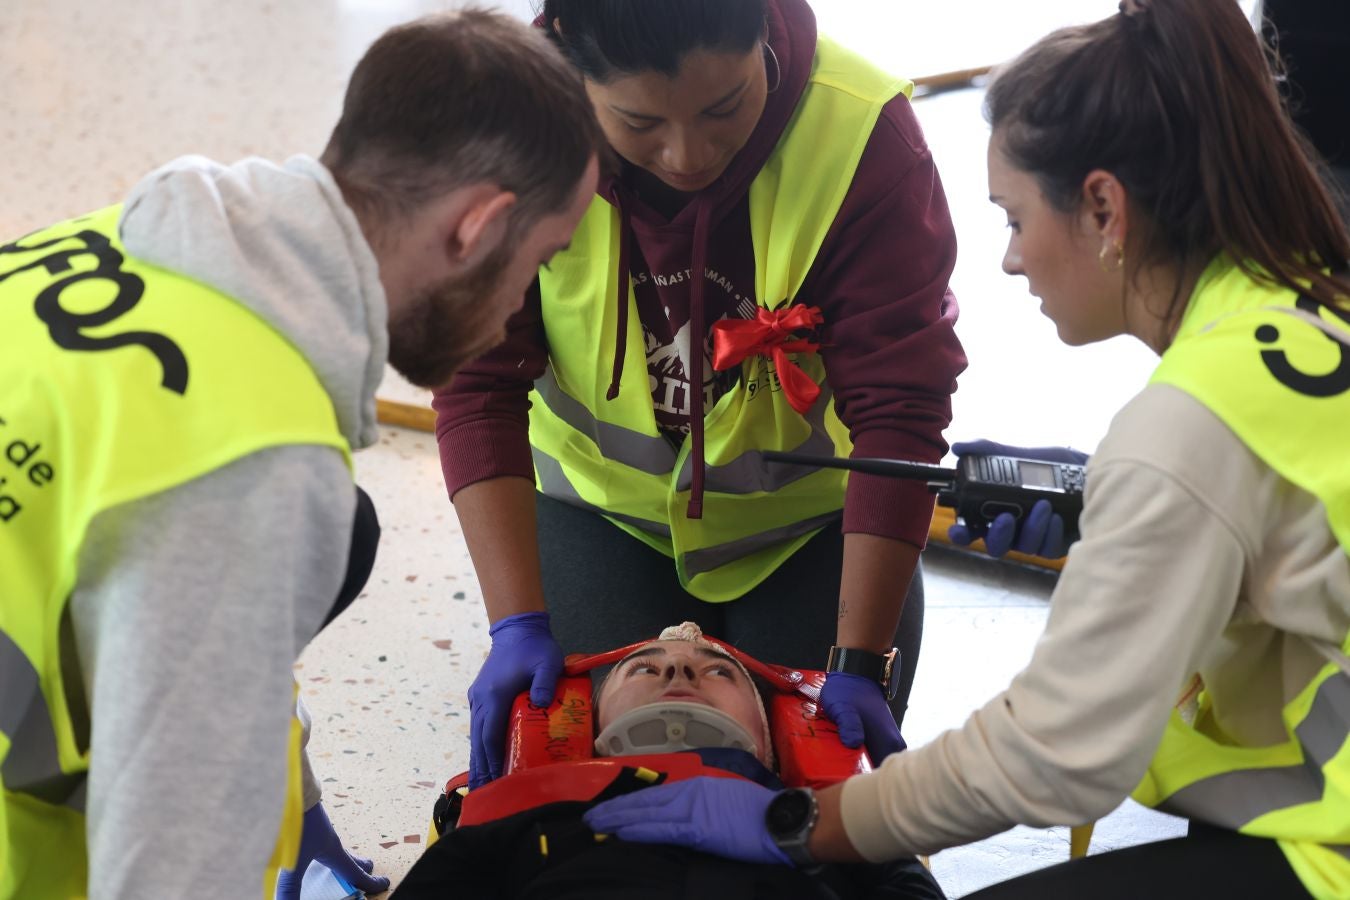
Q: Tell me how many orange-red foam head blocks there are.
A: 2